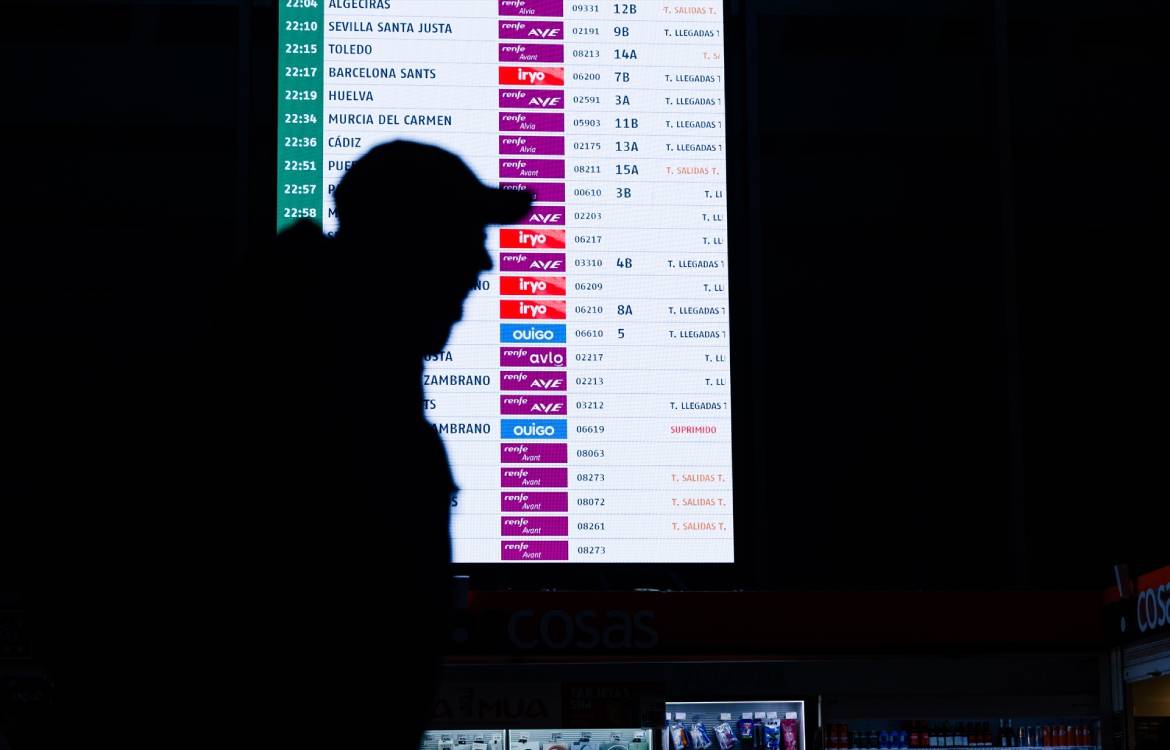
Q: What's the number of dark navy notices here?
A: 15